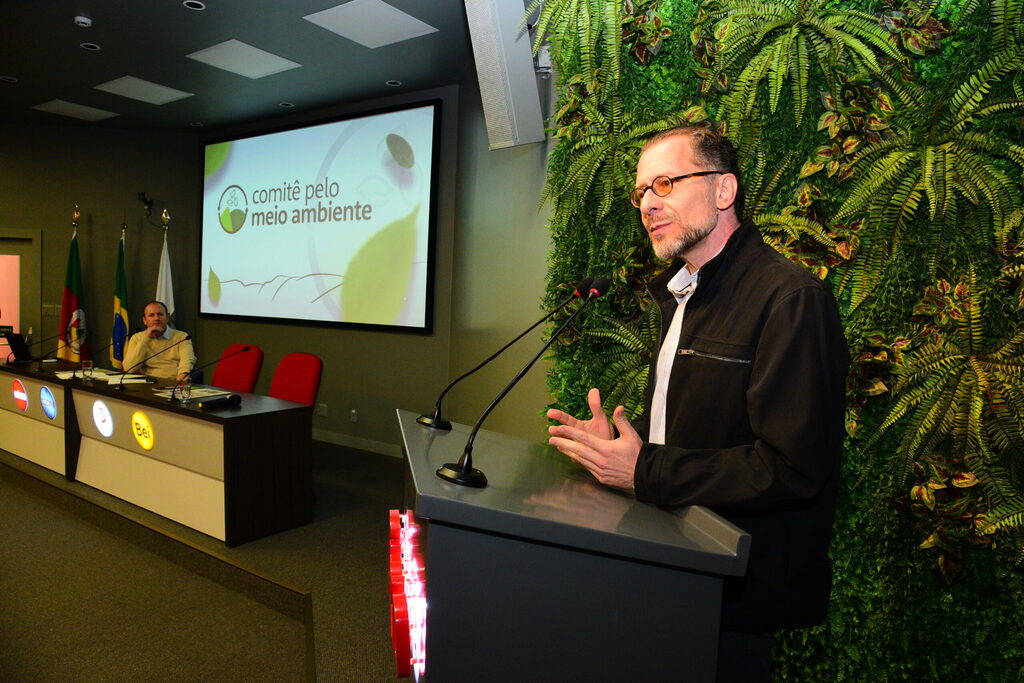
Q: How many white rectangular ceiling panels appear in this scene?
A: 4